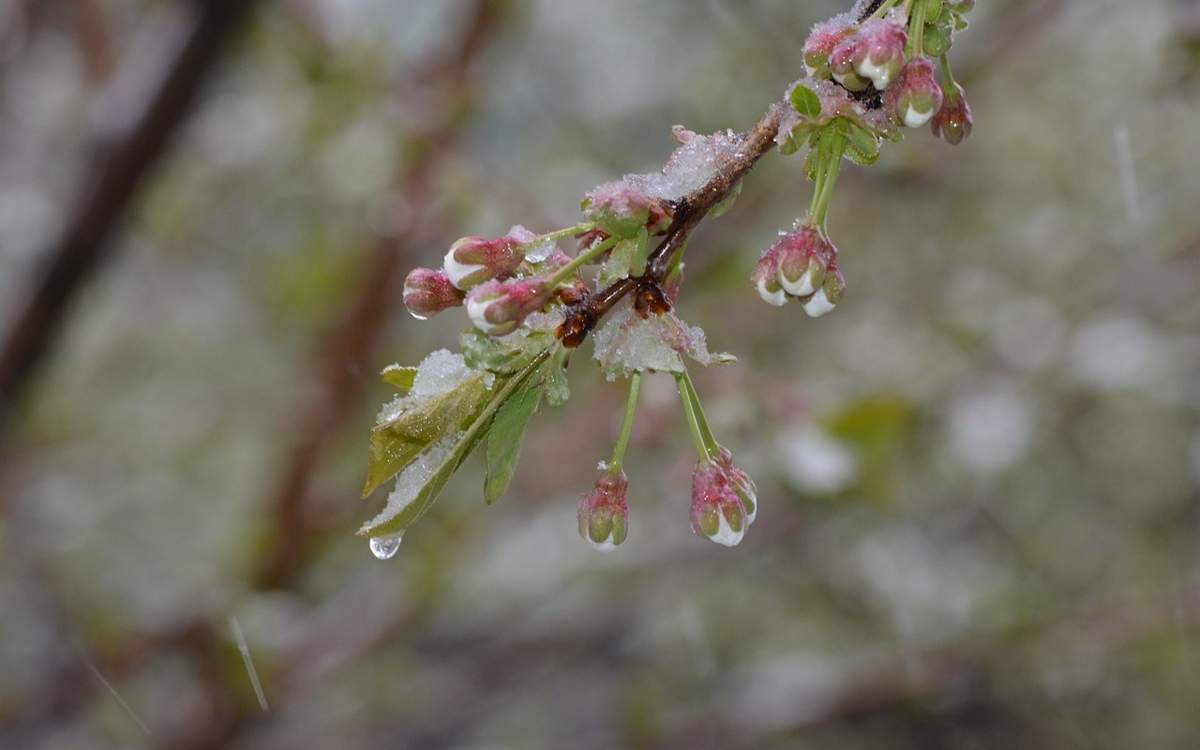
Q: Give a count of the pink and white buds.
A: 14